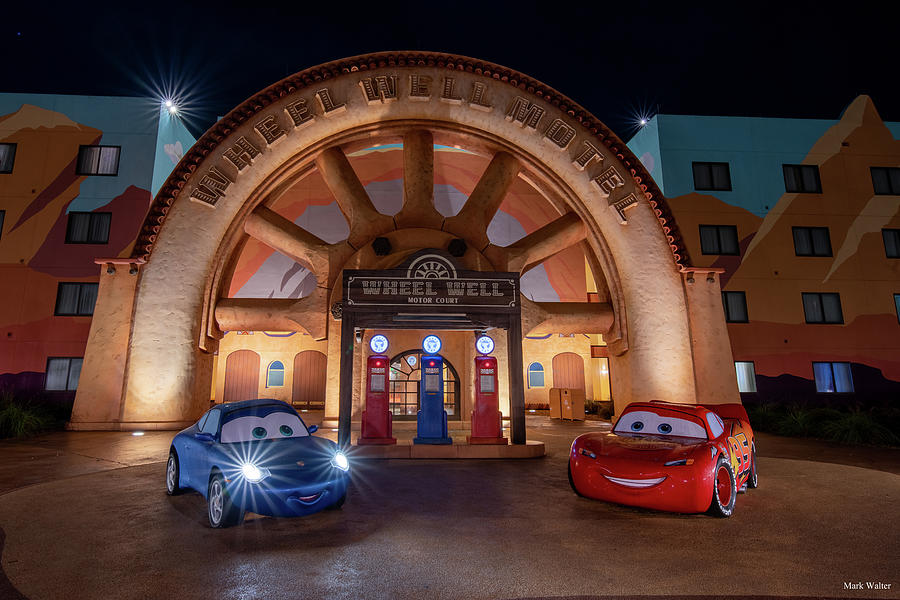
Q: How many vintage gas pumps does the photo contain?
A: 3